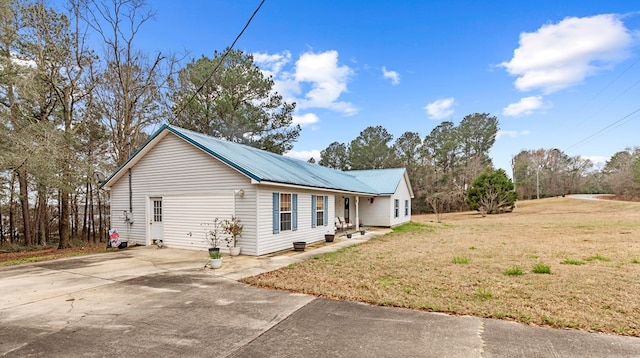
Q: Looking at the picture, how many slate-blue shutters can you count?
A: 4